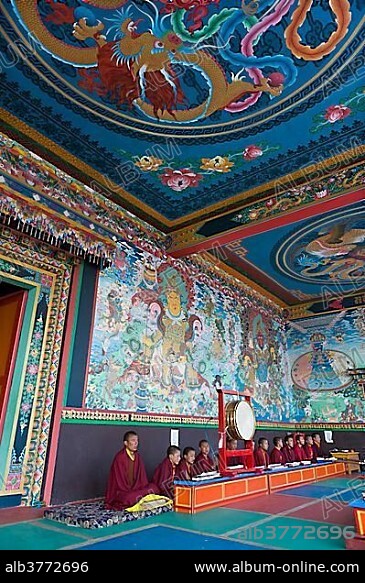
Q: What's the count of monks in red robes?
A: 11